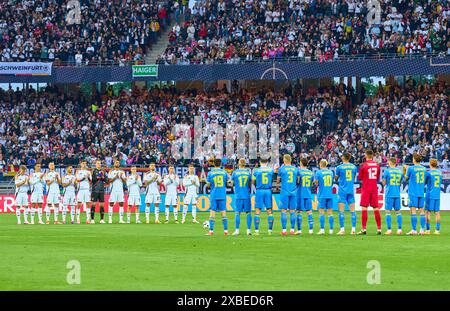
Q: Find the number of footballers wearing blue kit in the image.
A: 10